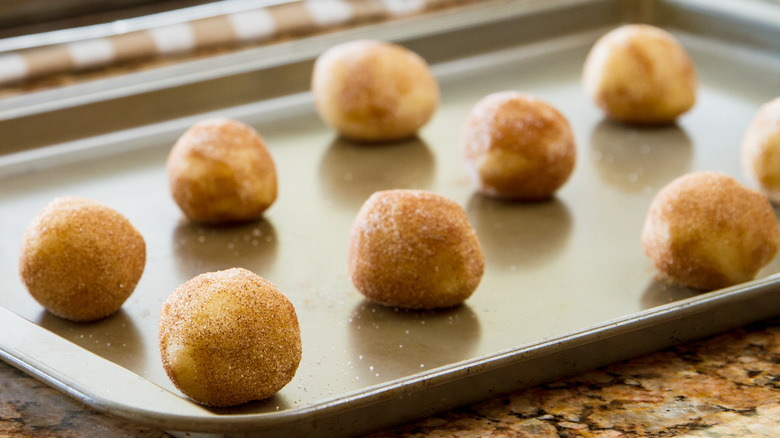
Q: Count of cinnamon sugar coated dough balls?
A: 9